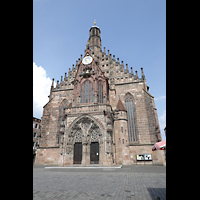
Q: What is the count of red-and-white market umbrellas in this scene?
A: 1